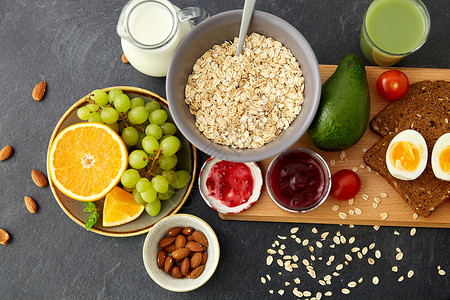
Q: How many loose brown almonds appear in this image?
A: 6